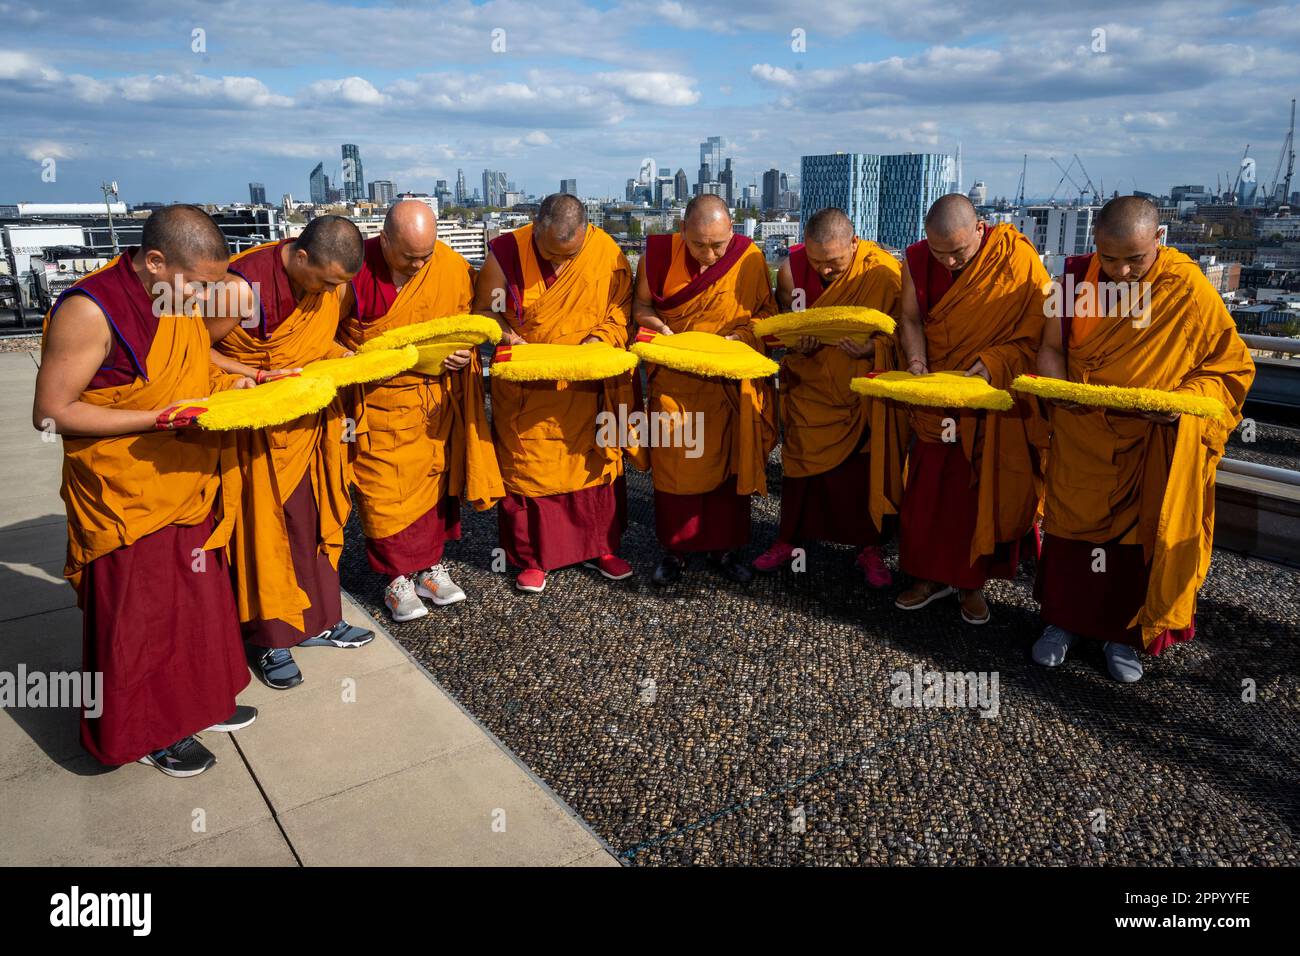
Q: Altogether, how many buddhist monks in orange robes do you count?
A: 8